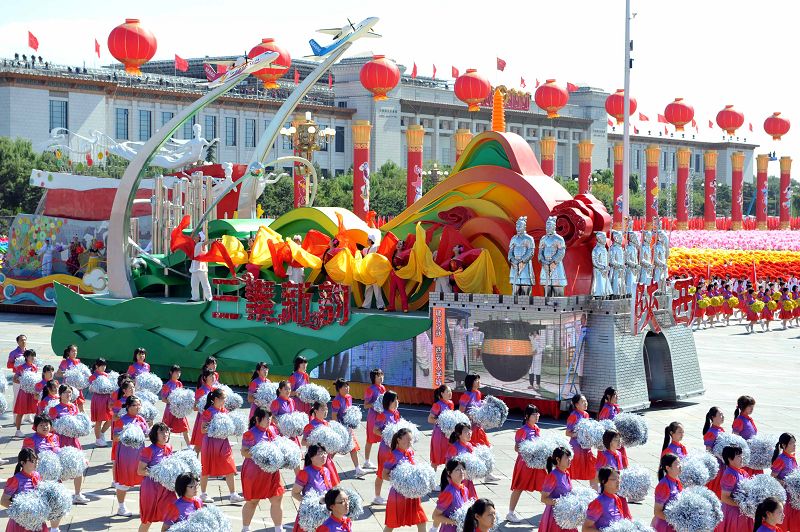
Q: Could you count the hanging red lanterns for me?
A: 9